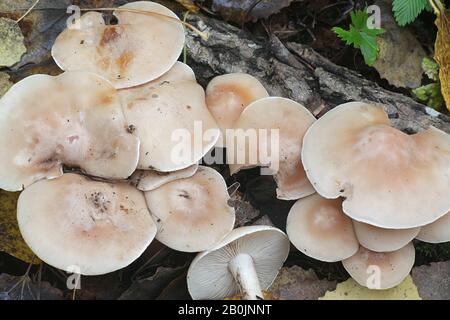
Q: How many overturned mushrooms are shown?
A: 1